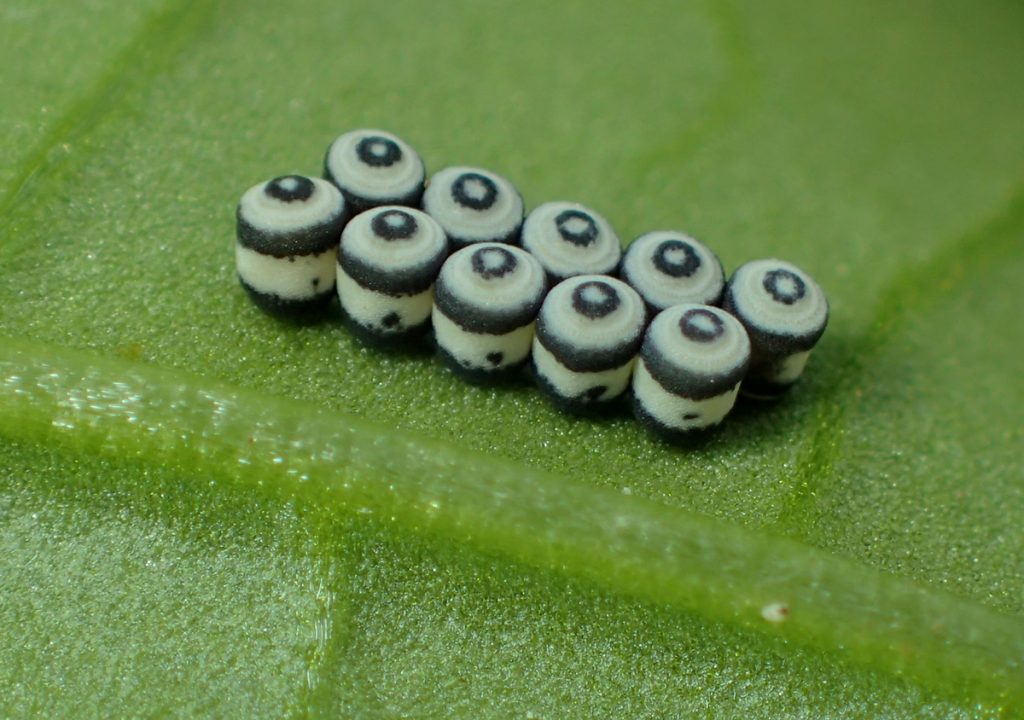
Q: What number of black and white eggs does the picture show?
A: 10